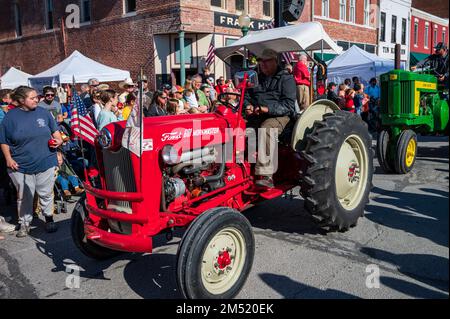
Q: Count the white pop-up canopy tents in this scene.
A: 3